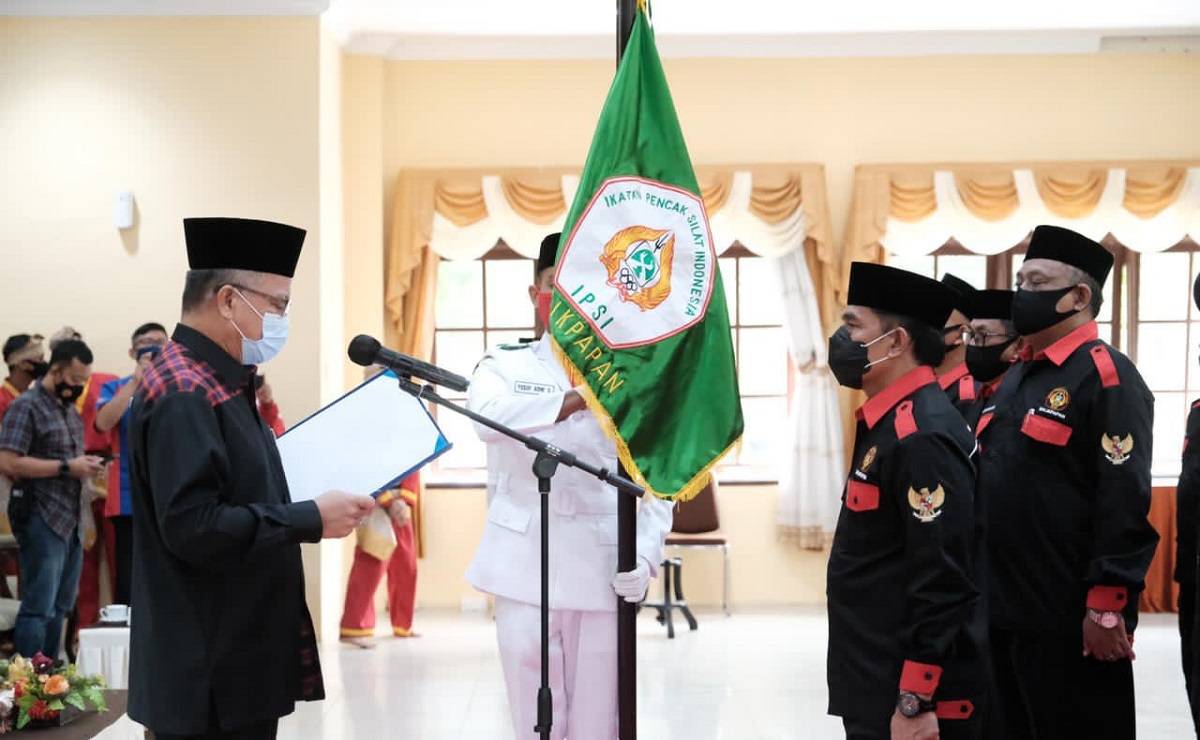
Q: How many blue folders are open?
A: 1